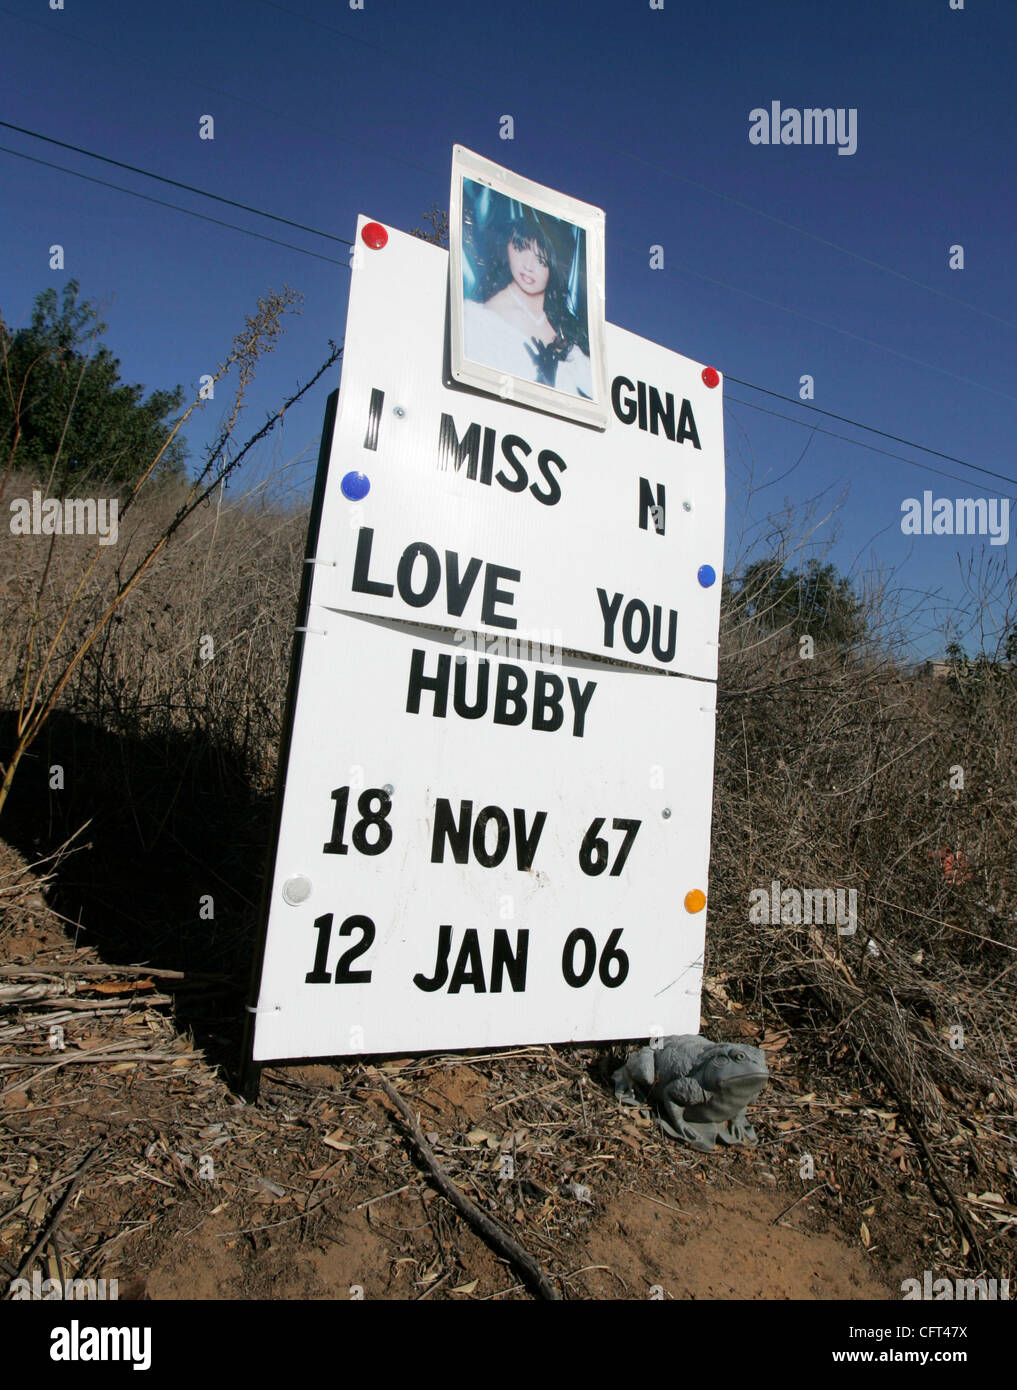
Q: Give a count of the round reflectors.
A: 6